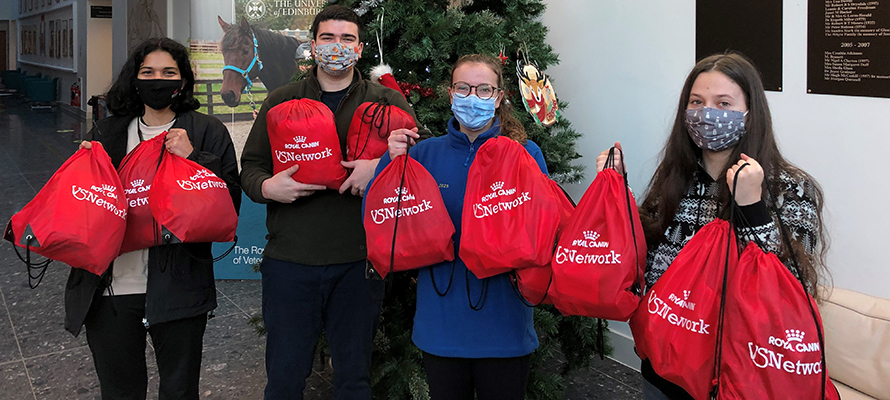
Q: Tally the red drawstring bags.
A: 11